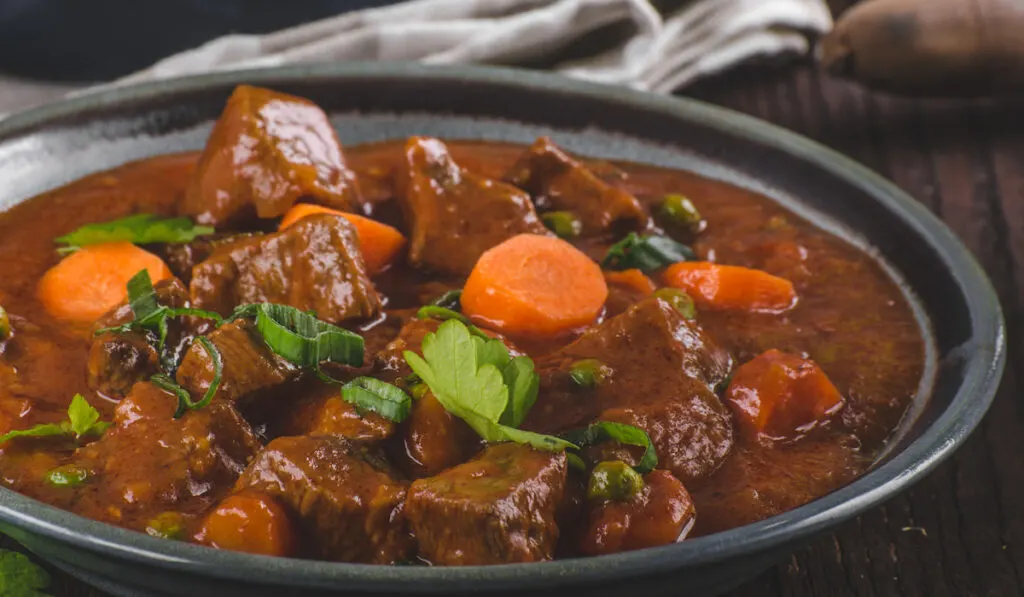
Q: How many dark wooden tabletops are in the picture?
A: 1